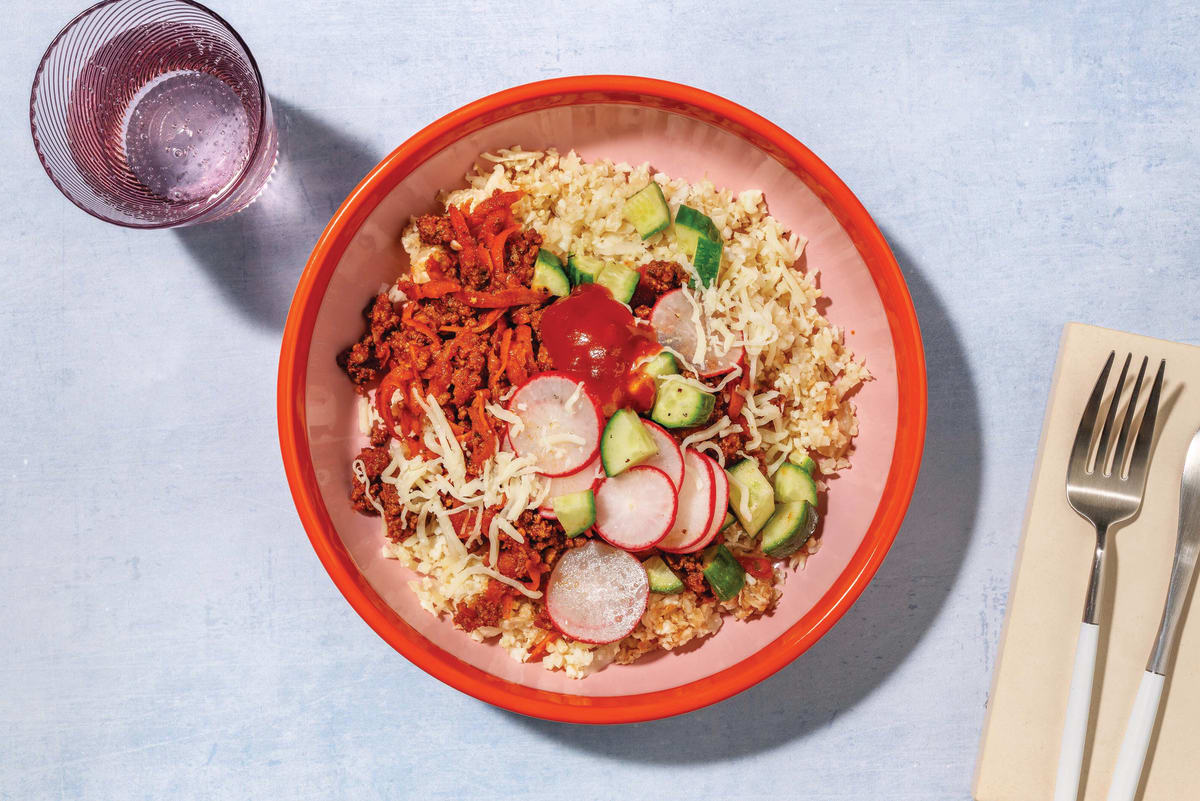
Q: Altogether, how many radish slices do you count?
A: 8